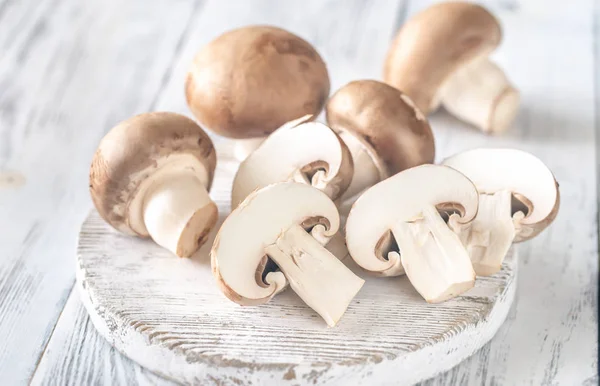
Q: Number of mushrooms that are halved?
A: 4